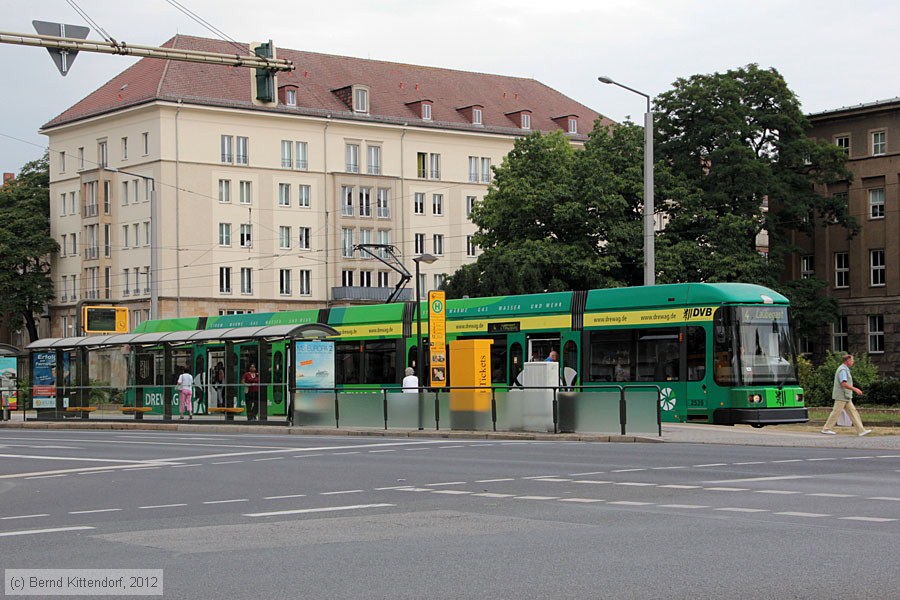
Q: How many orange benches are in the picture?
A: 3